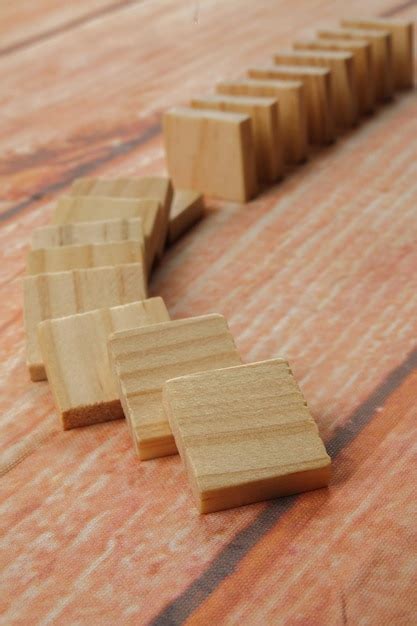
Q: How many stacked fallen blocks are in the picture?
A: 9